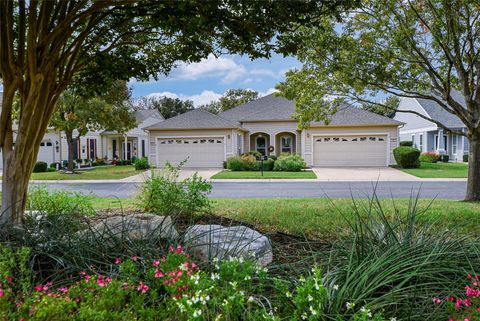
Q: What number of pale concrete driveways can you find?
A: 2